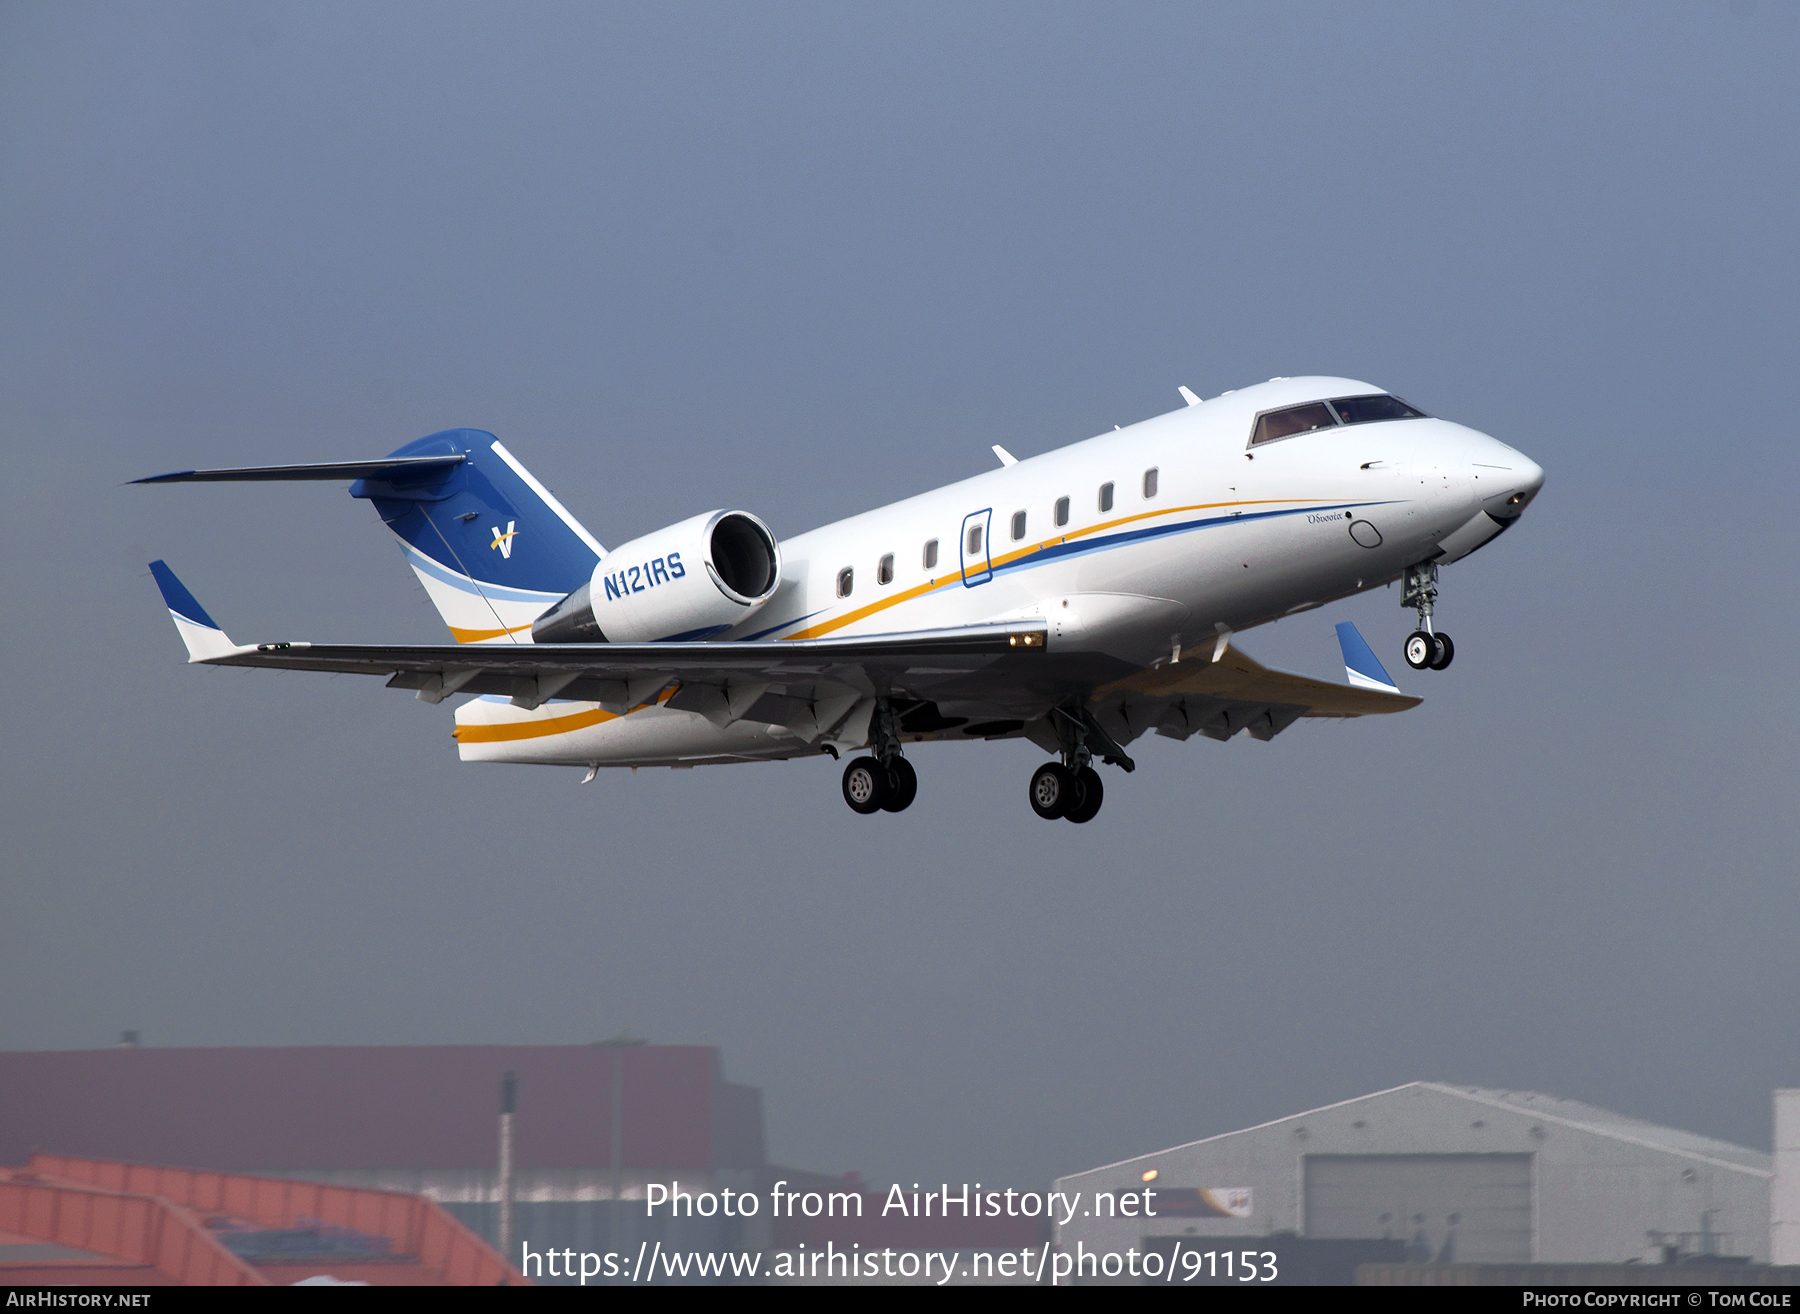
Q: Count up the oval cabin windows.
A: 8